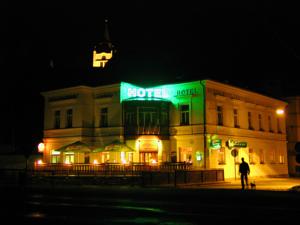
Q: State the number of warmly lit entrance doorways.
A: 1